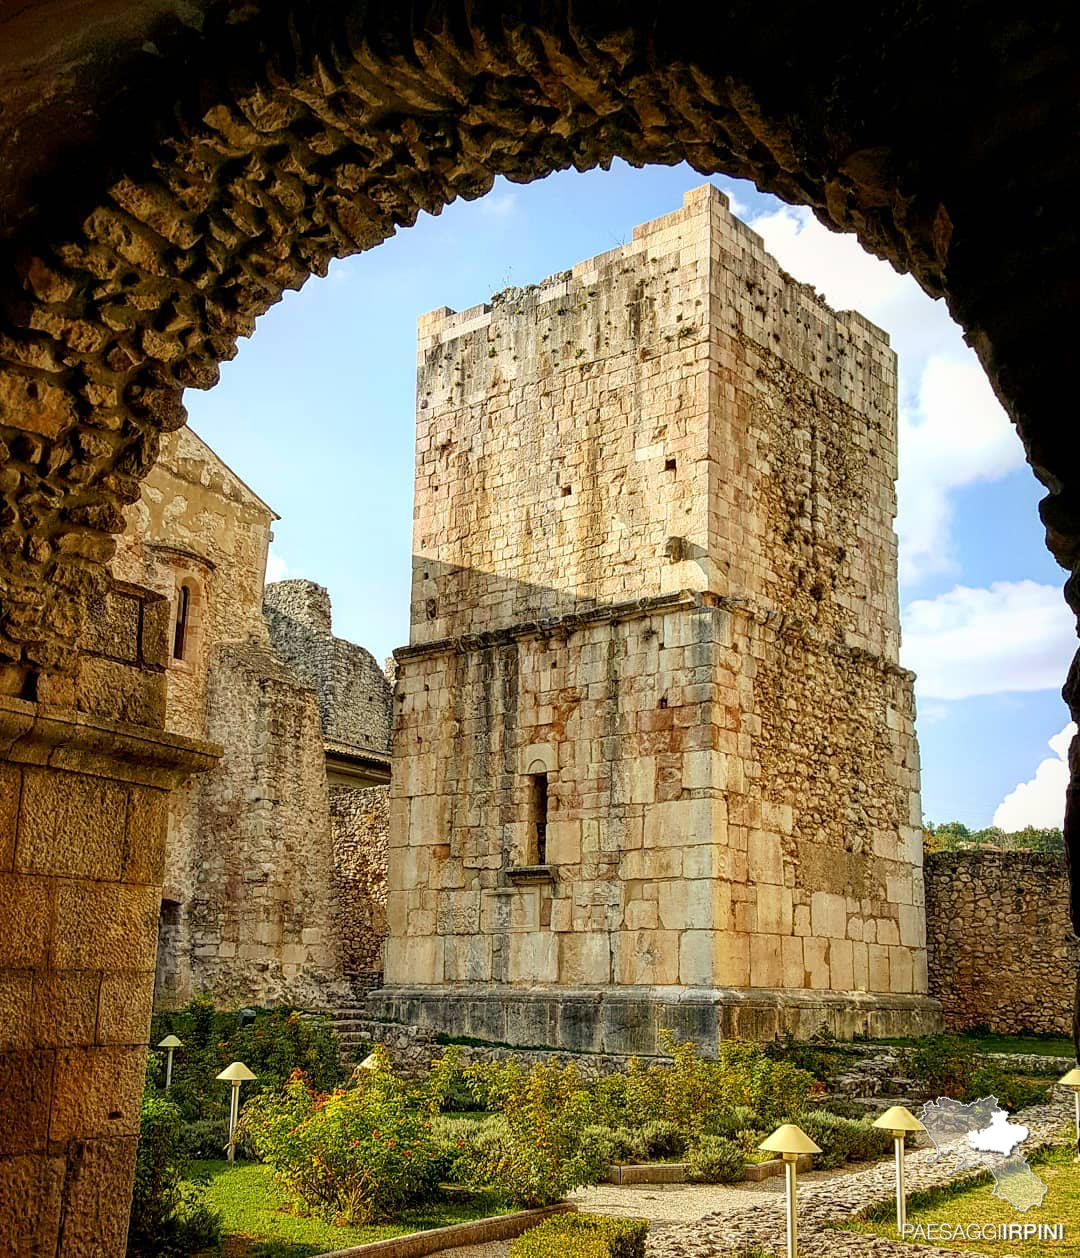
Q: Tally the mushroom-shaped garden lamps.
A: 6